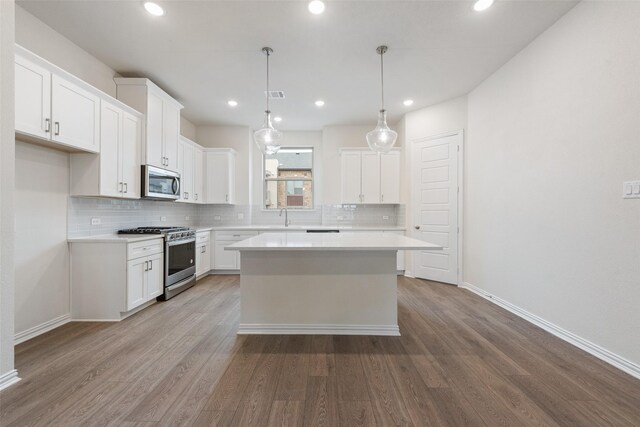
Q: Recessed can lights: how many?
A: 7